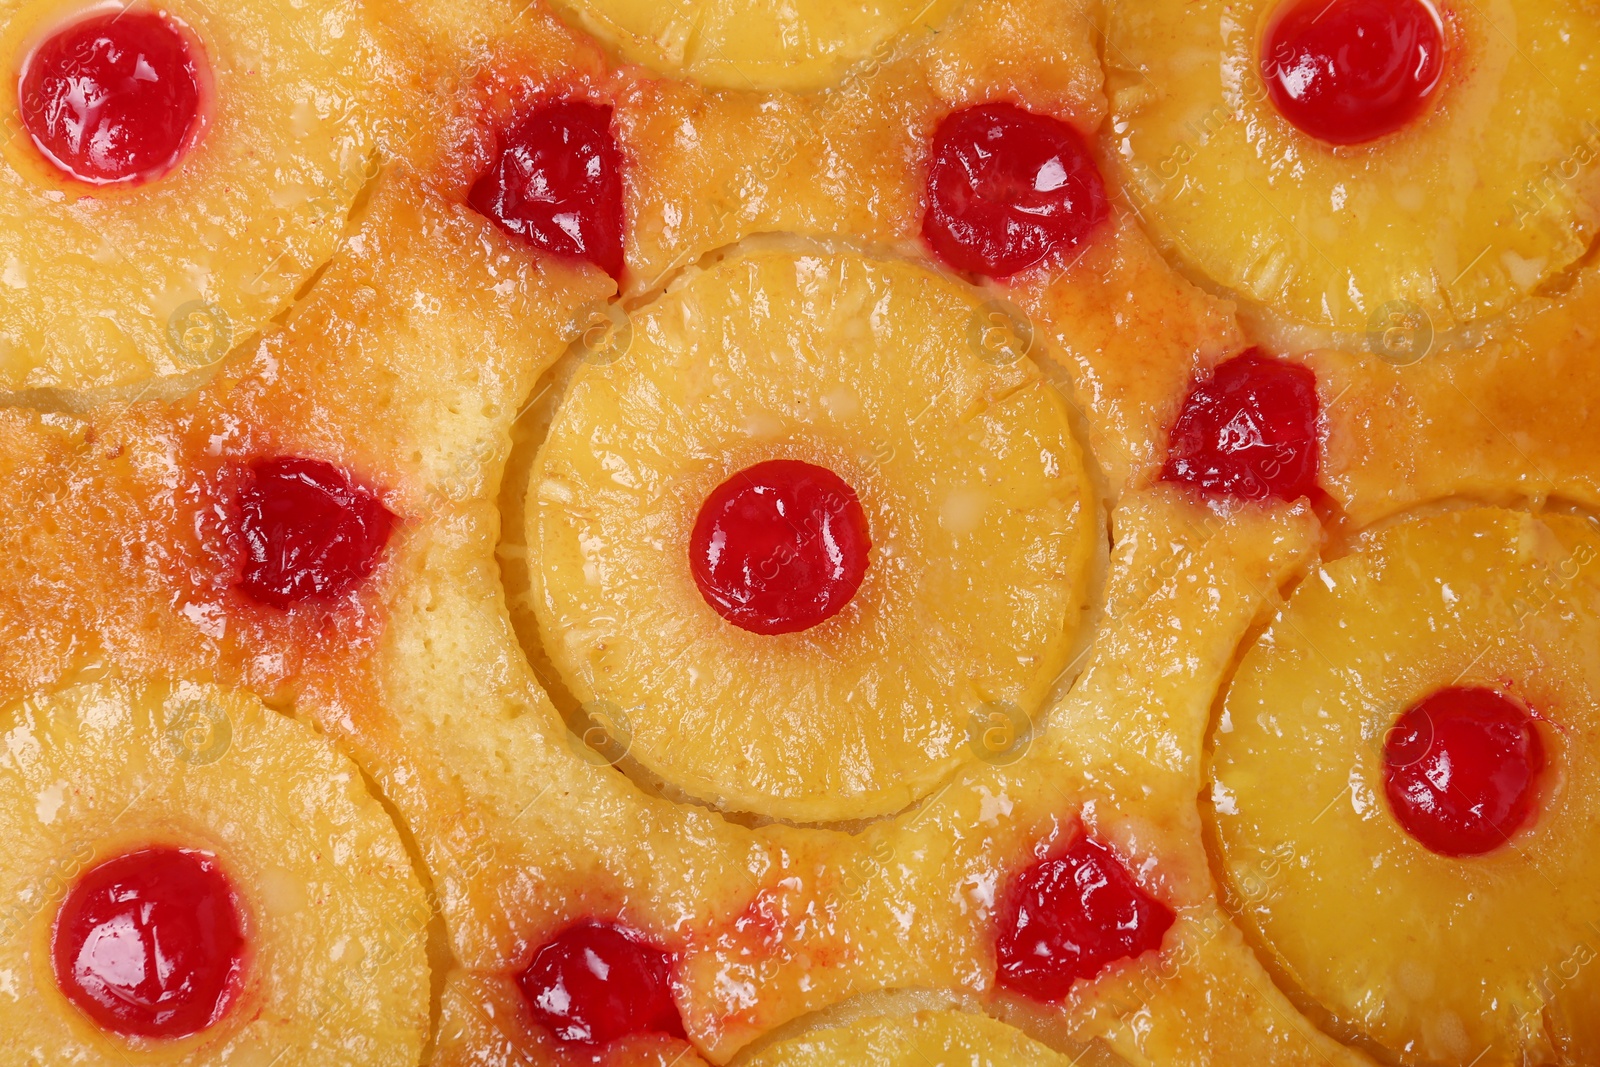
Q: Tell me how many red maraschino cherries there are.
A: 11